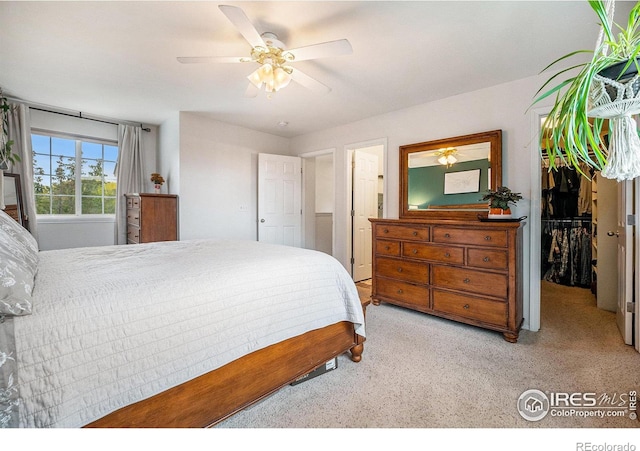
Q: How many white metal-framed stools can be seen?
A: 0